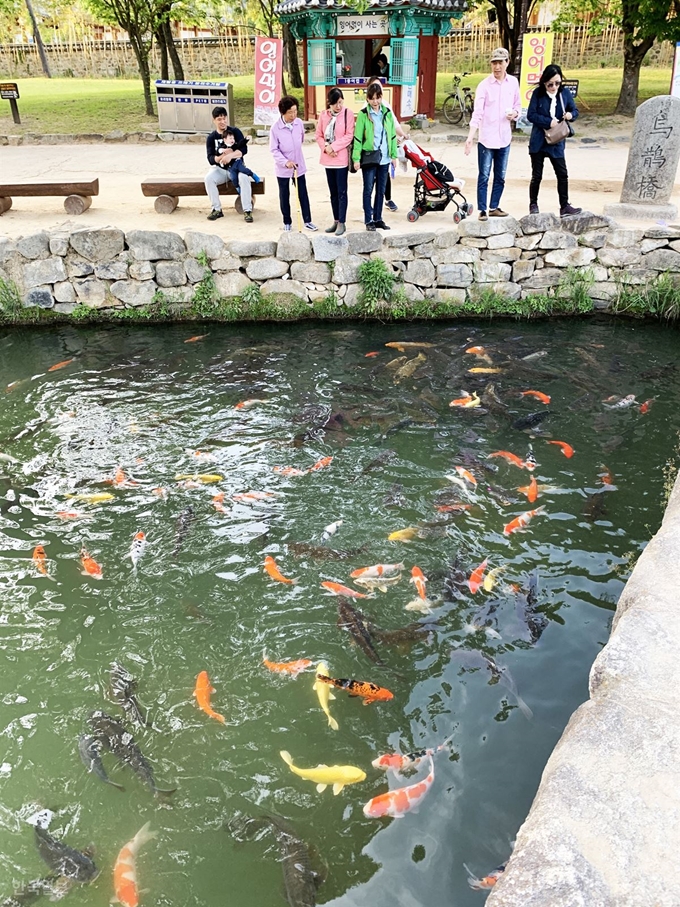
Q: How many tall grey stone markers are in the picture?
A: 1